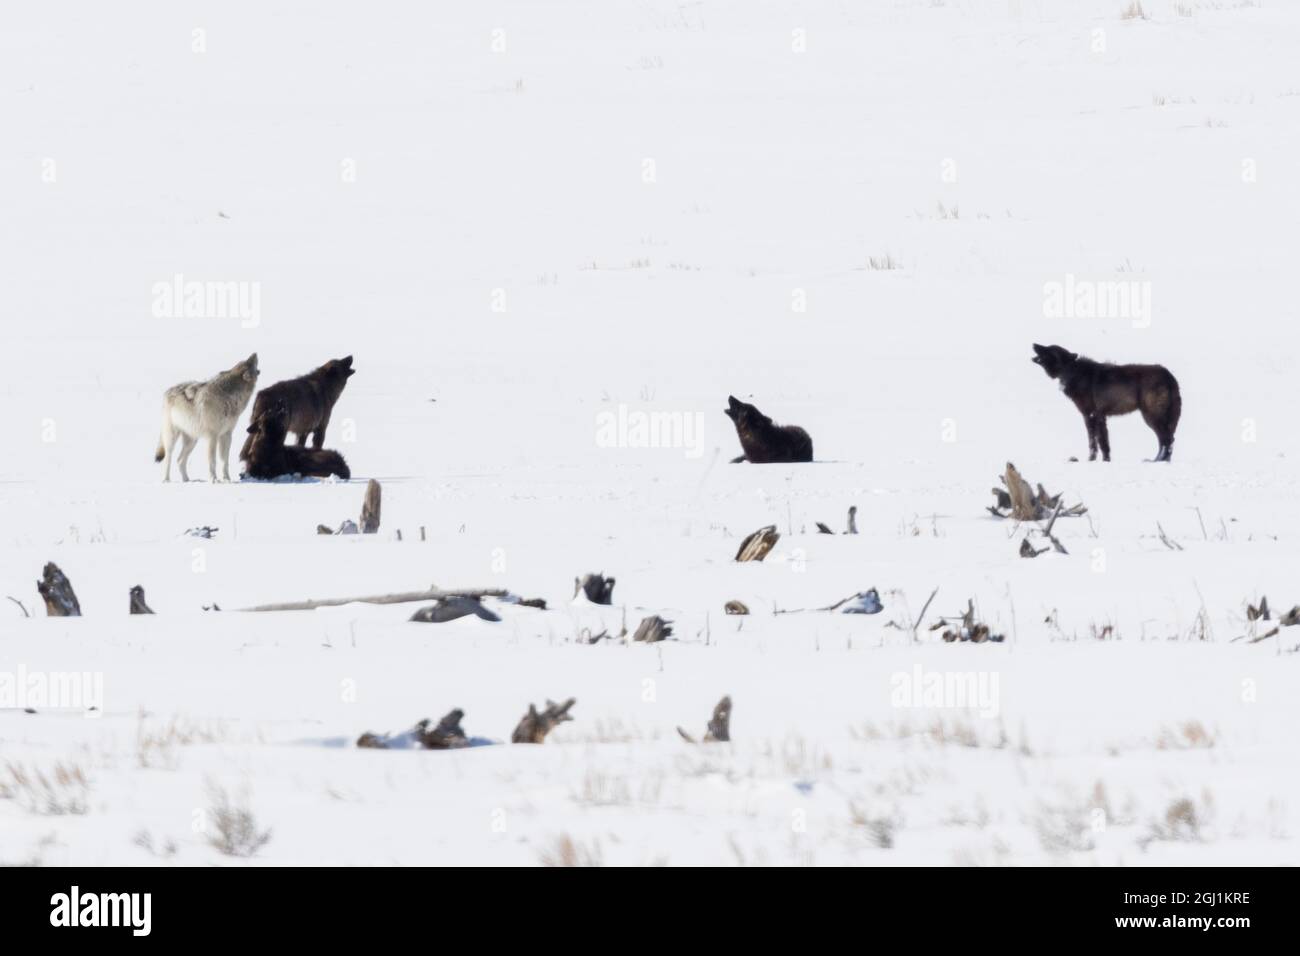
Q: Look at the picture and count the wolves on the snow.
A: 5